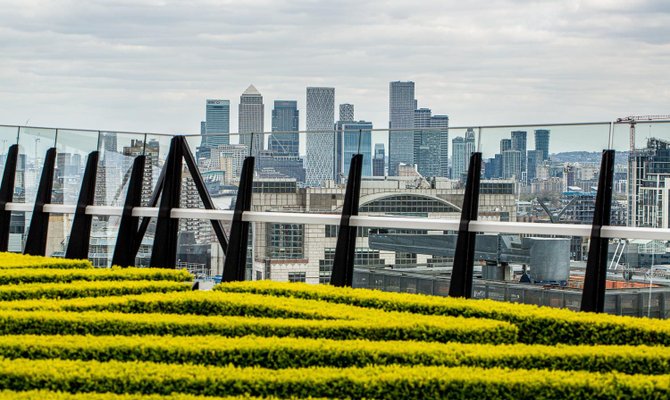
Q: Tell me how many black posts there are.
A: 9